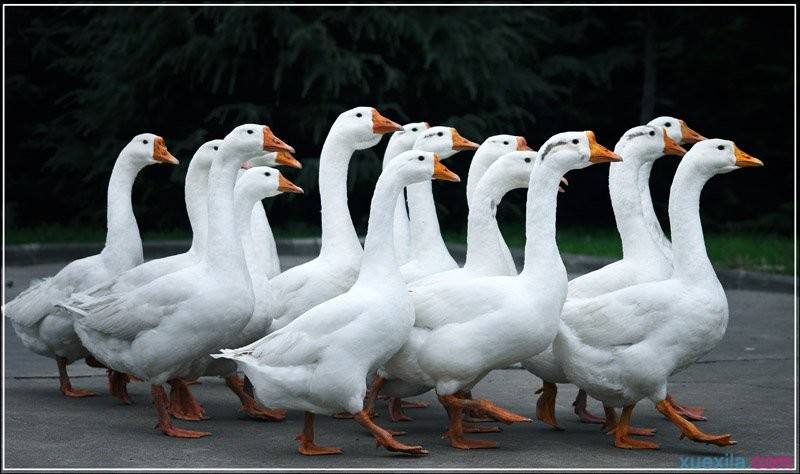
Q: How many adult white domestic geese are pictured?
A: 15